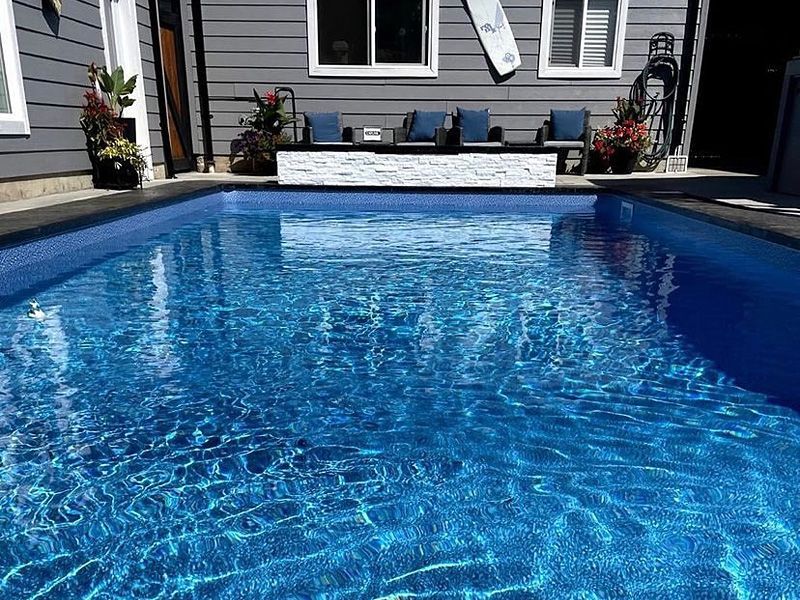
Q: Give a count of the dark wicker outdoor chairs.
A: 4